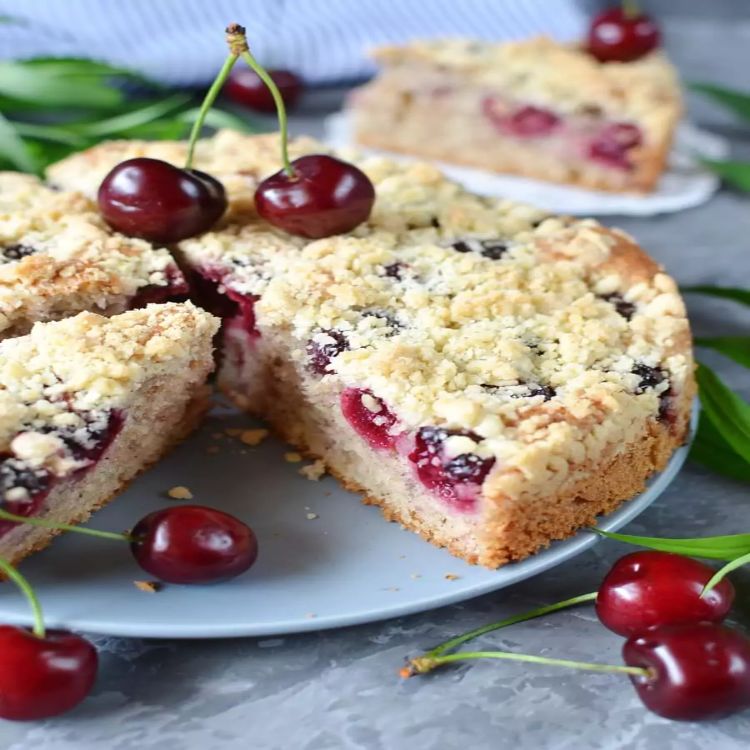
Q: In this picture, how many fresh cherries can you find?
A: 8